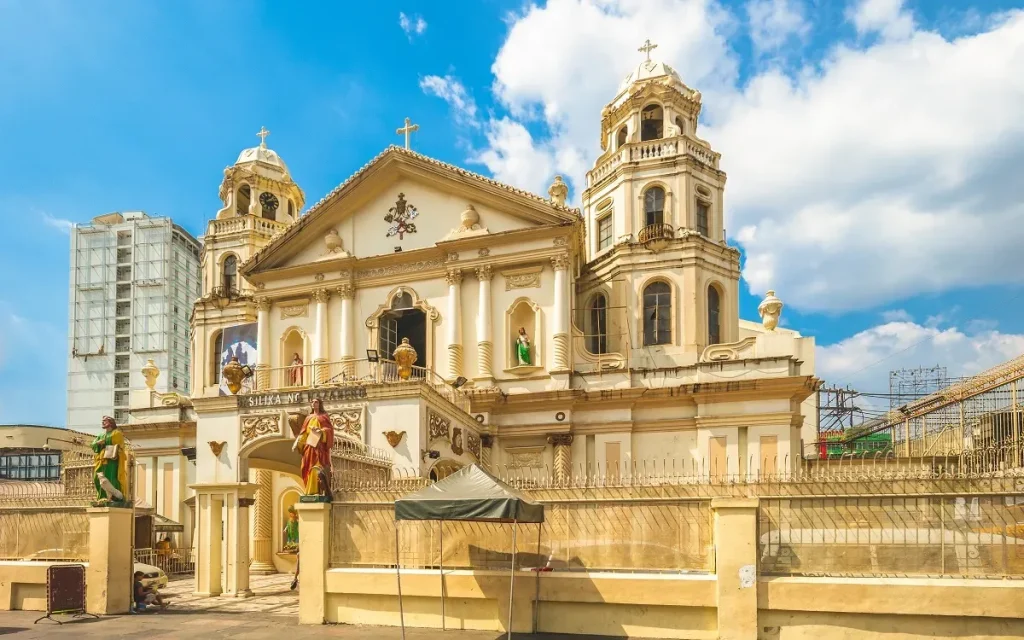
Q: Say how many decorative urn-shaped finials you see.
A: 7